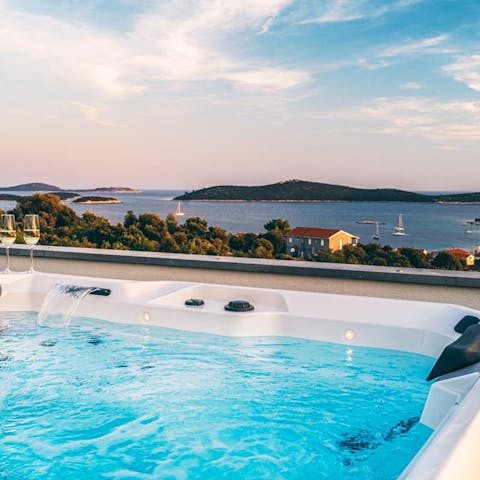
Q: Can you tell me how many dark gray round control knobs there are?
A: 2